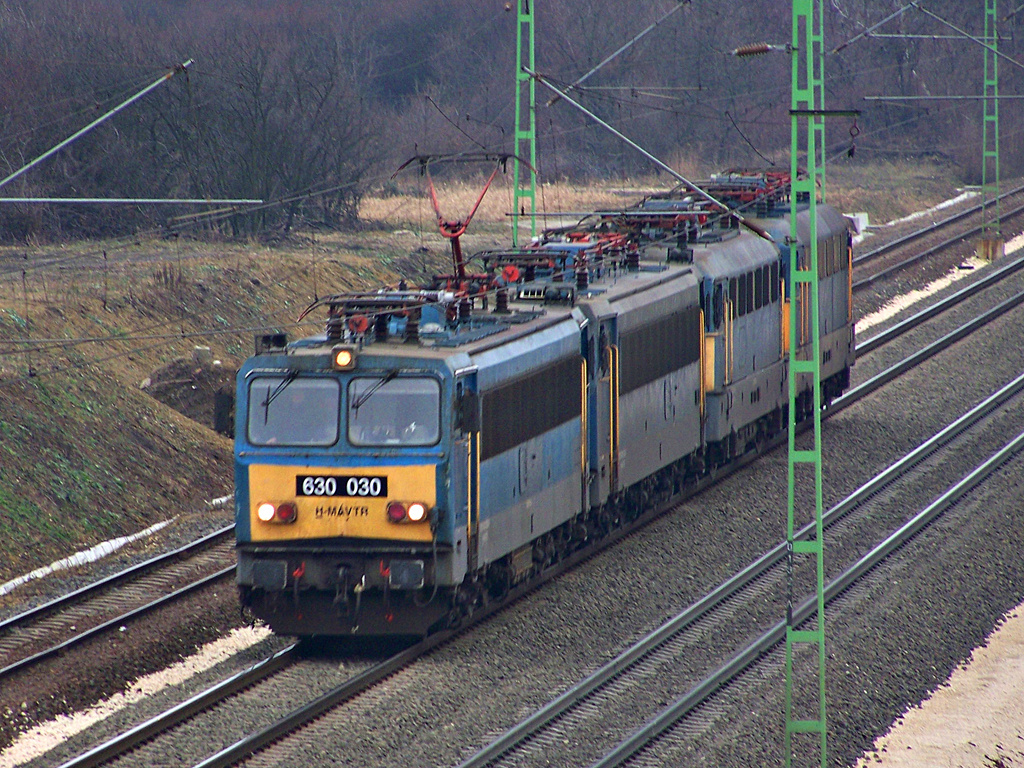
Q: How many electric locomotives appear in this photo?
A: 4